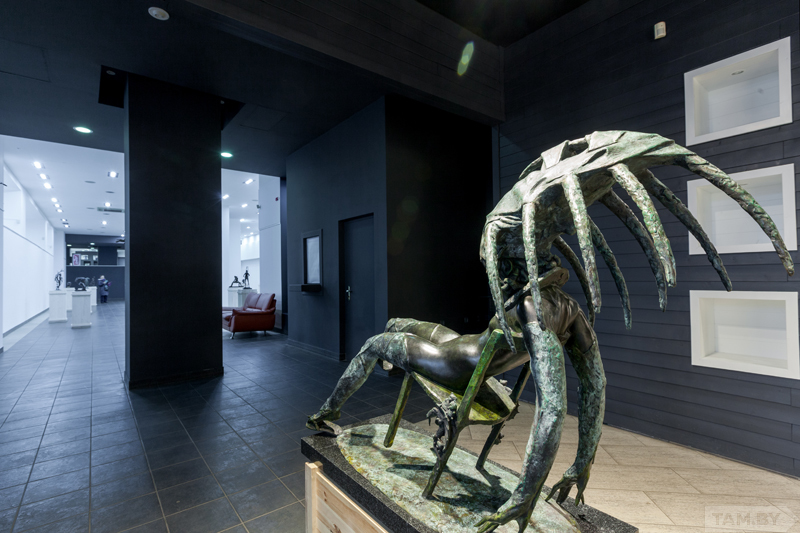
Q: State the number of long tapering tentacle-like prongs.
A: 9